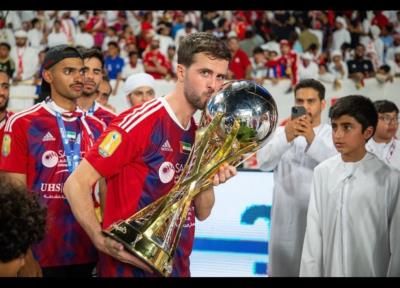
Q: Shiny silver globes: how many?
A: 1